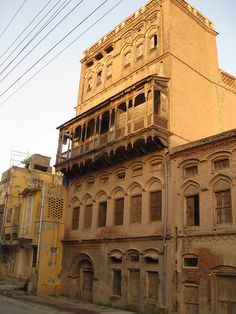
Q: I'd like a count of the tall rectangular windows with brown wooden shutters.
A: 8